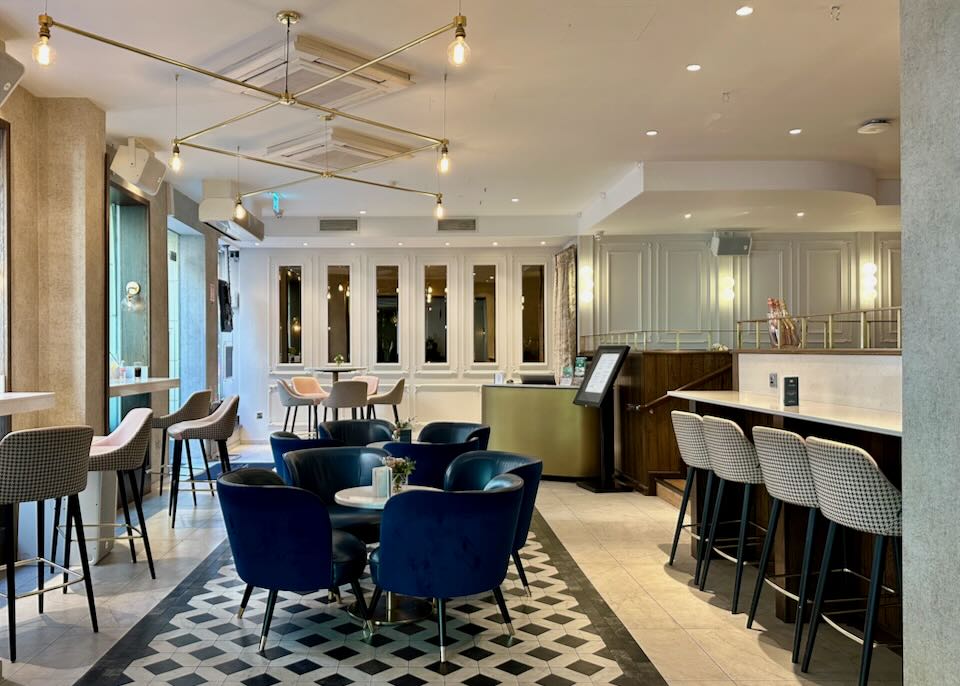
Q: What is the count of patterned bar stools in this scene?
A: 8